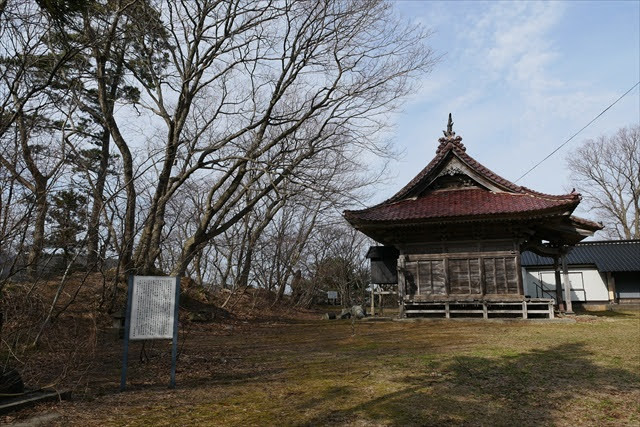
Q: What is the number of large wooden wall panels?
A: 3